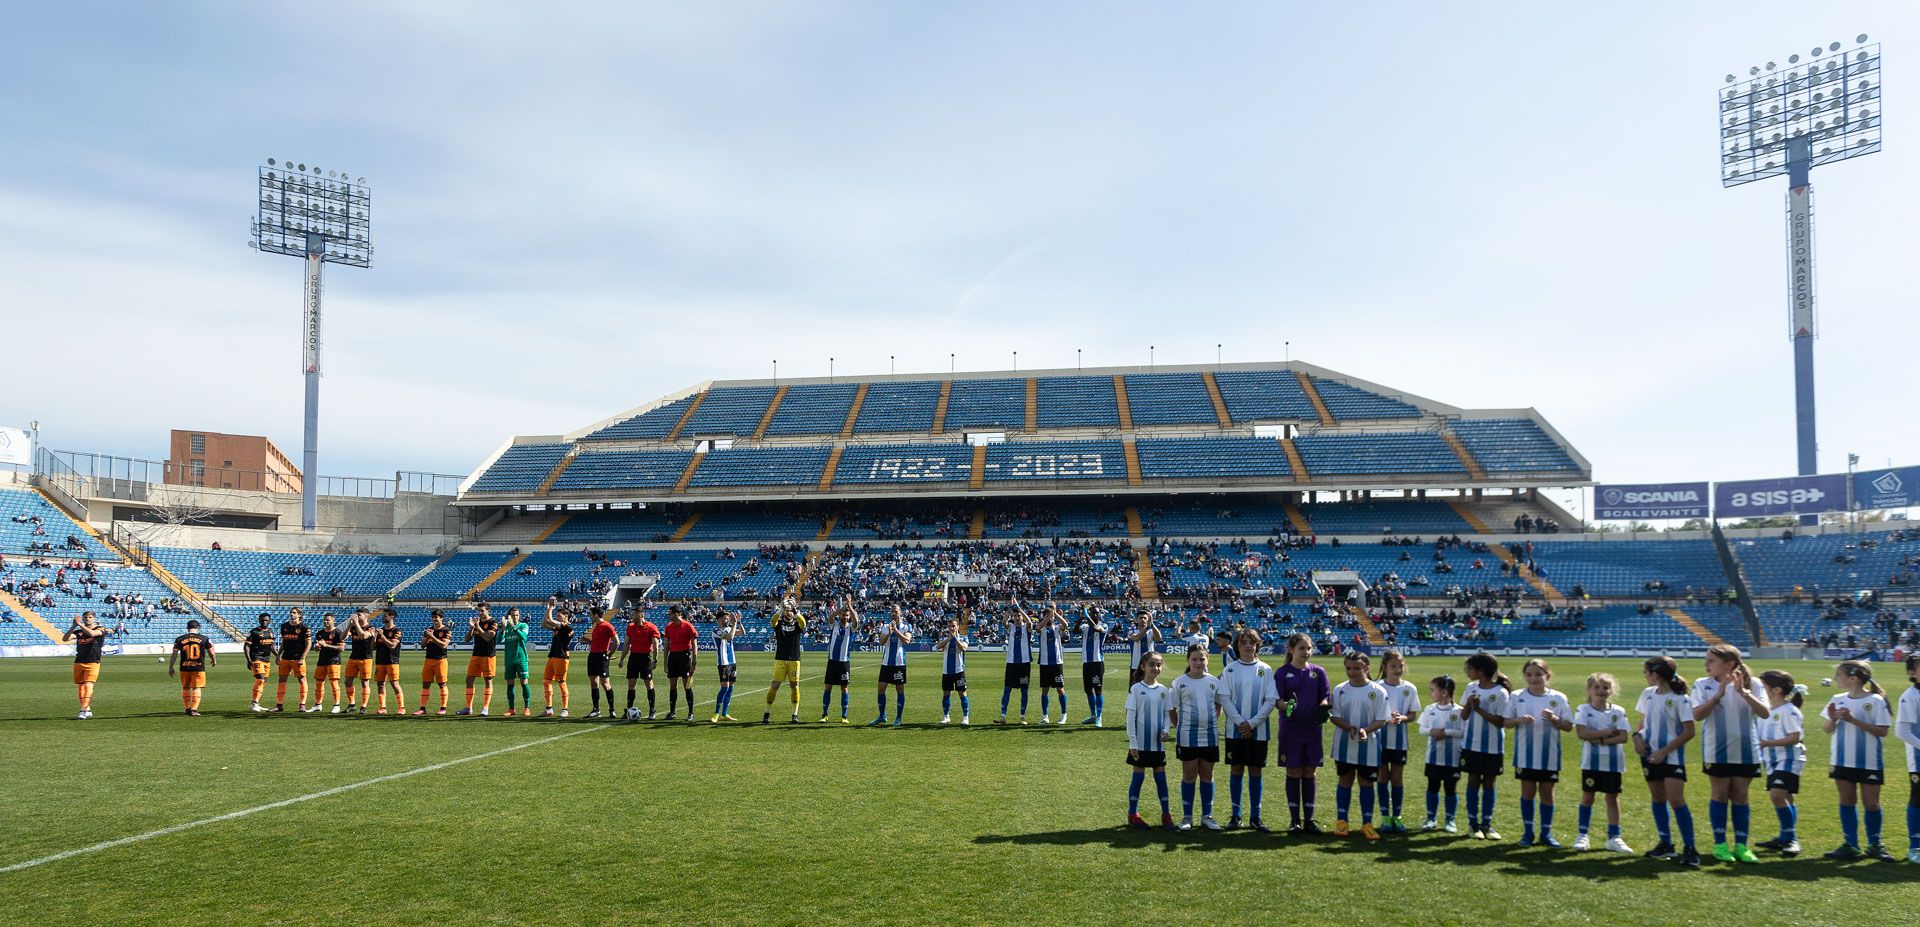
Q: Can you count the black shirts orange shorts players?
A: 10